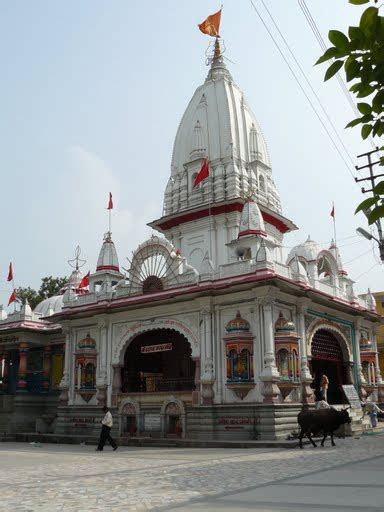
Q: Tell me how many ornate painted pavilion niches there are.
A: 4